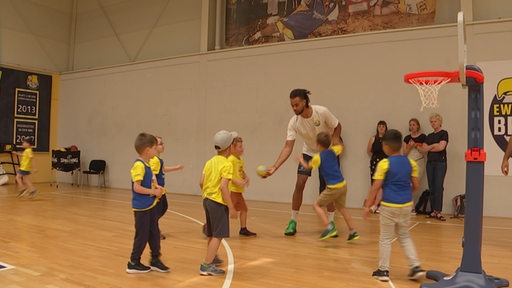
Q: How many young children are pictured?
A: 7